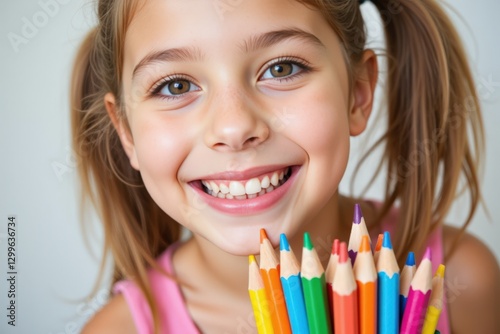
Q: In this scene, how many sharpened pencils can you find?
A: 13